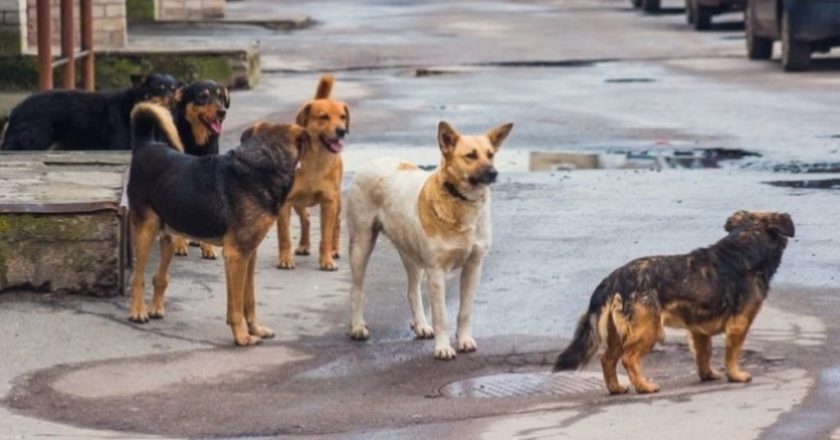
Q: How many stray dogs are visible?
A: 6